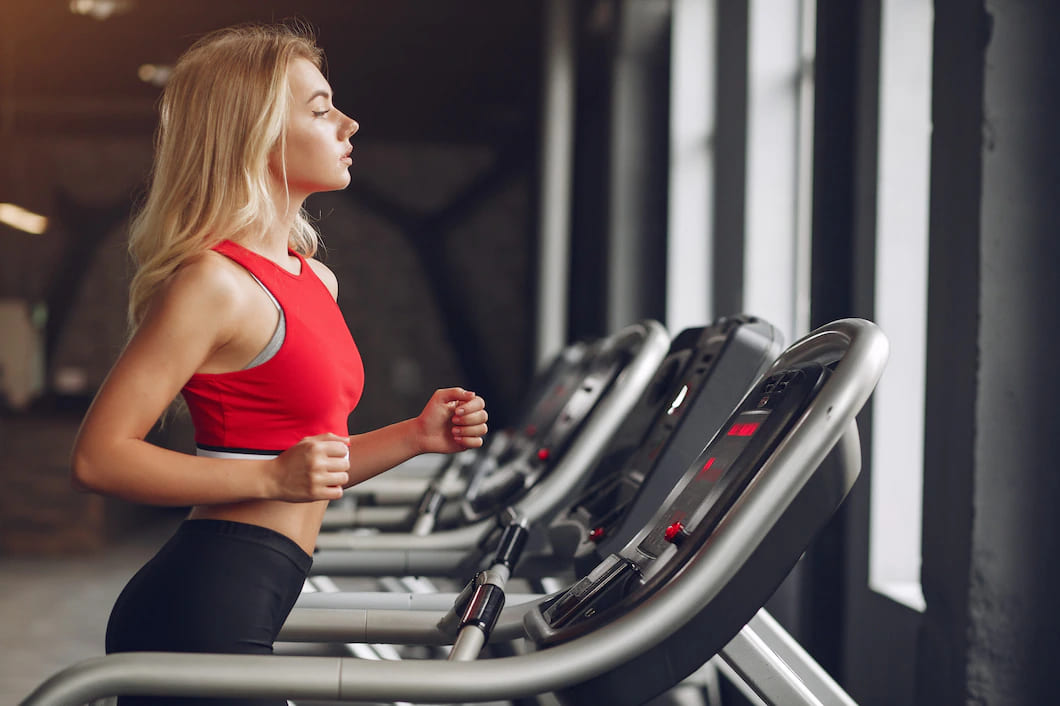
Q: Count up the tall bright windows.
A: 3